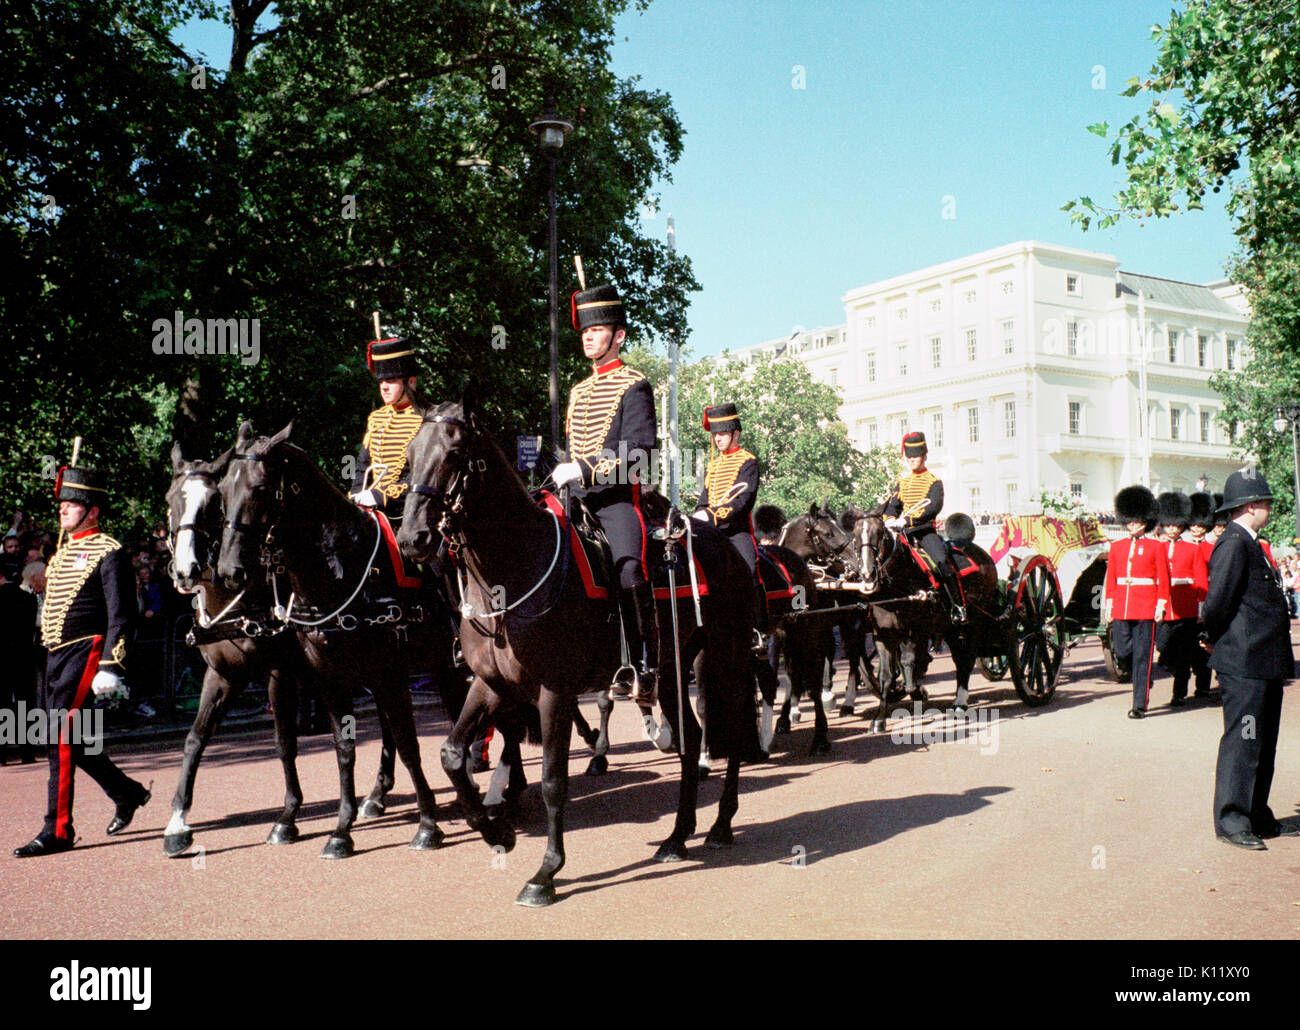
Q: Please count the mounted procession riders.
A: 4